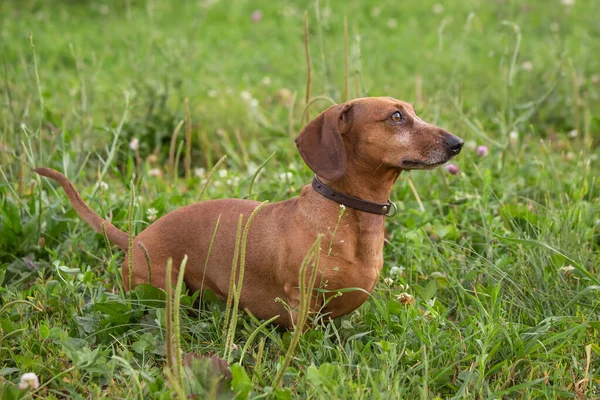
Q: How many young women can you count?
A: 0